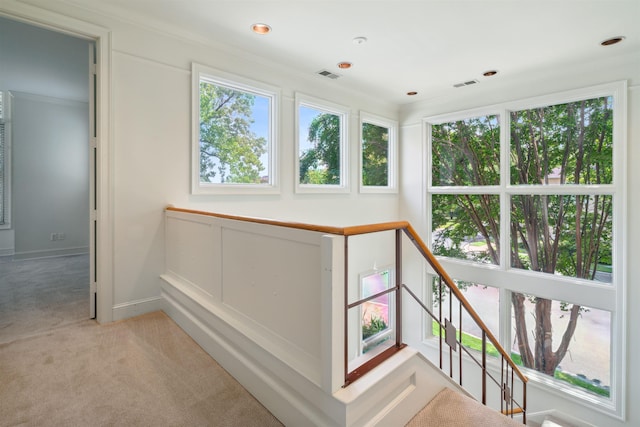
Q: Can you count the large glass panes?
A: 6